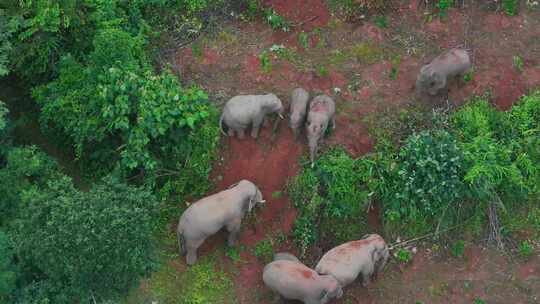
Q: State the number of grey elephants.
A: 8